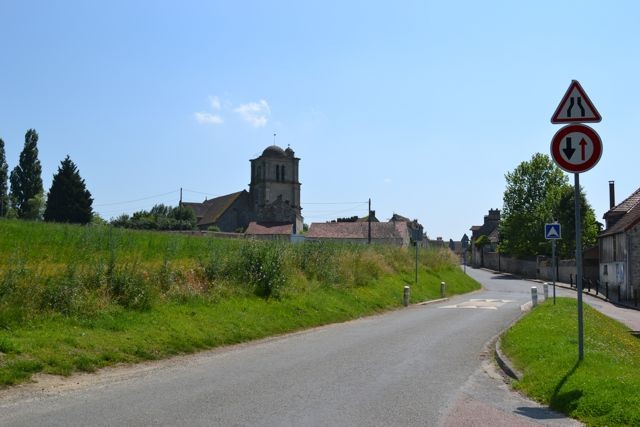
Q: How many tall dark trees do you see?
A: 3